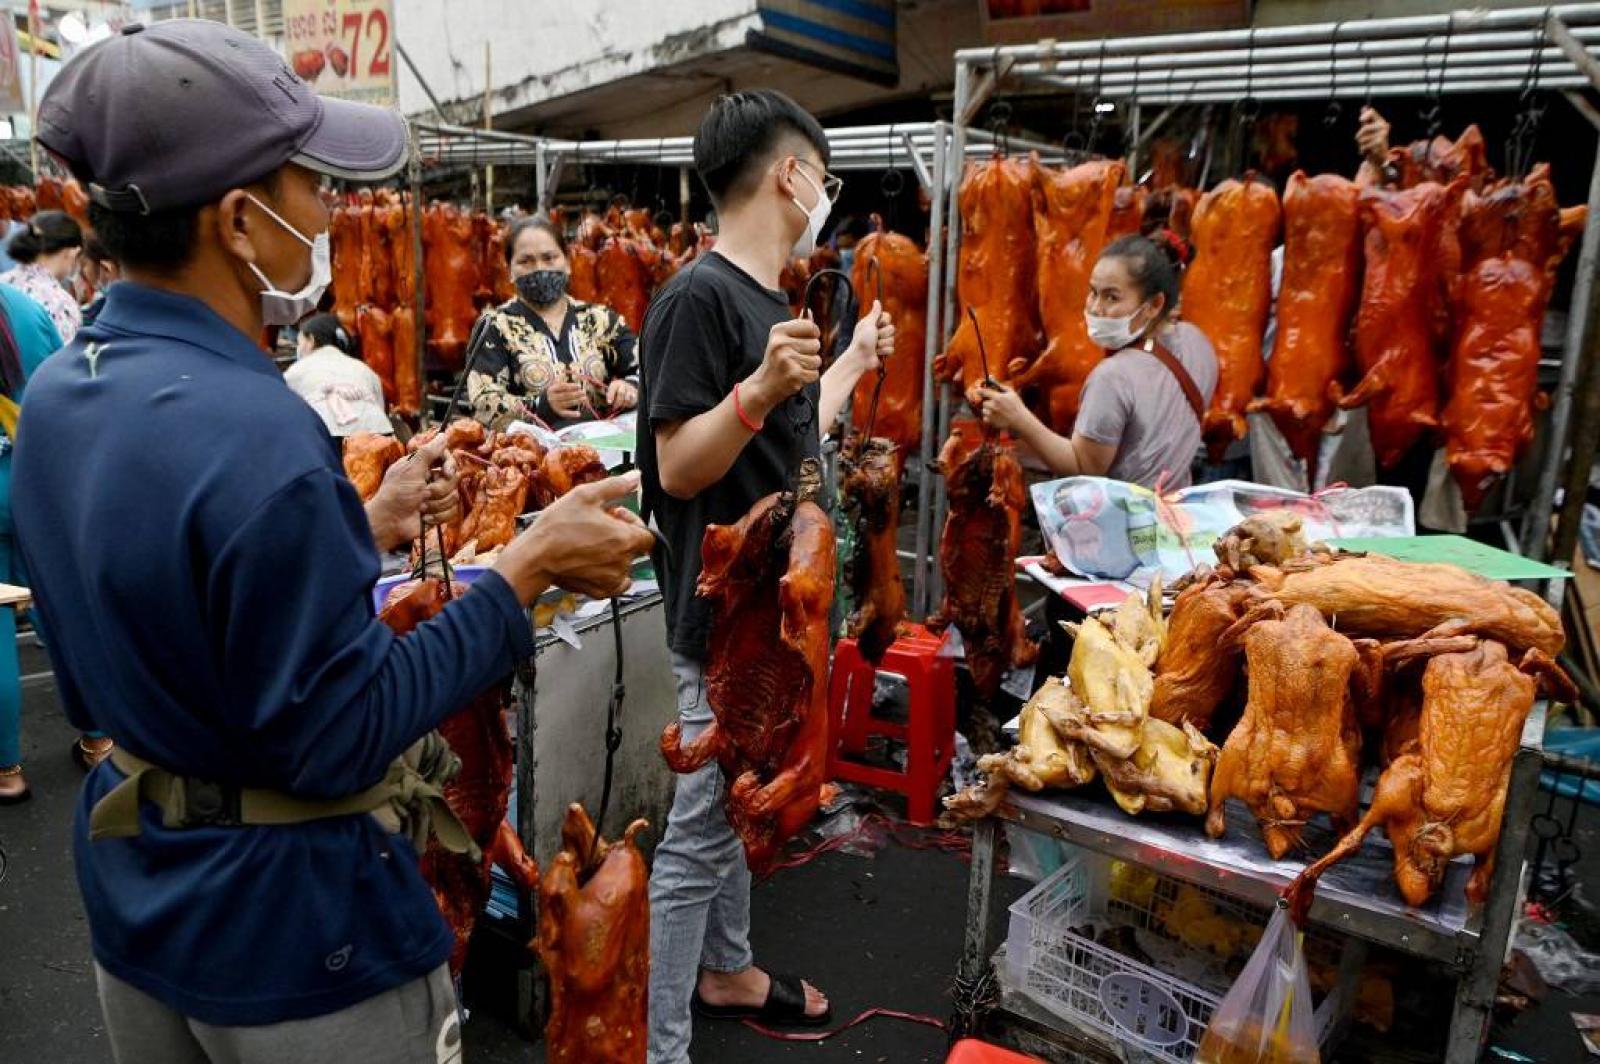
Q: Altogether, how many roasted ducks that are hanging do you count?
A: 0